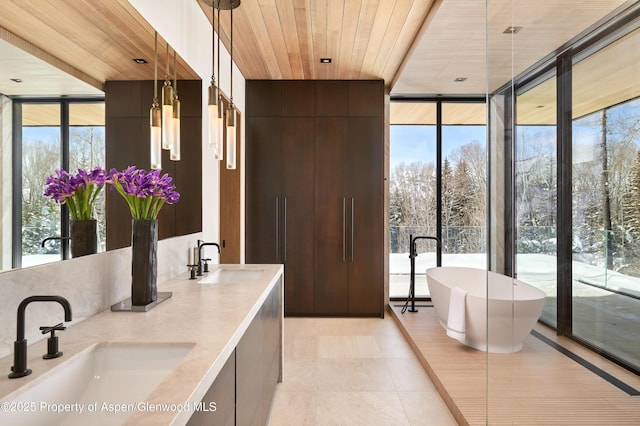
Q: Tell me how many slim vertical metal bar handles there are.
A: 4